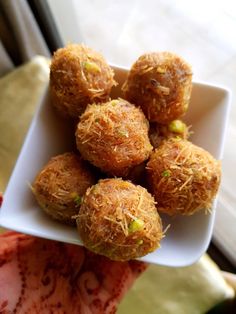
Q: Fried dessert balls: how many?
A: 7